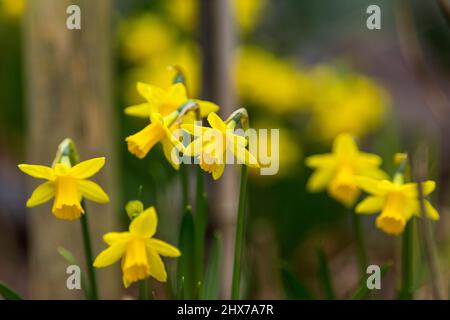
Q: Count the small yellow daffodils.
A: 7